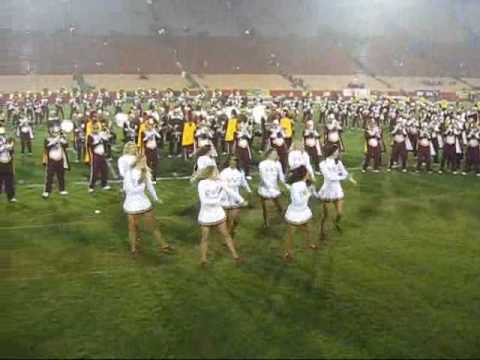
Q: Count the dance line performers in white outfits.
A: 9